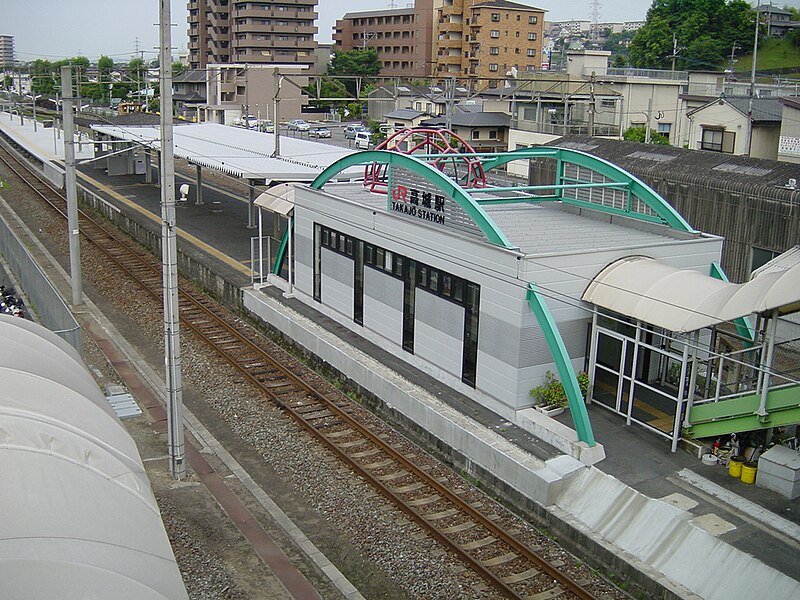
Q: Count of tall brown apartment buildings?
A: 3